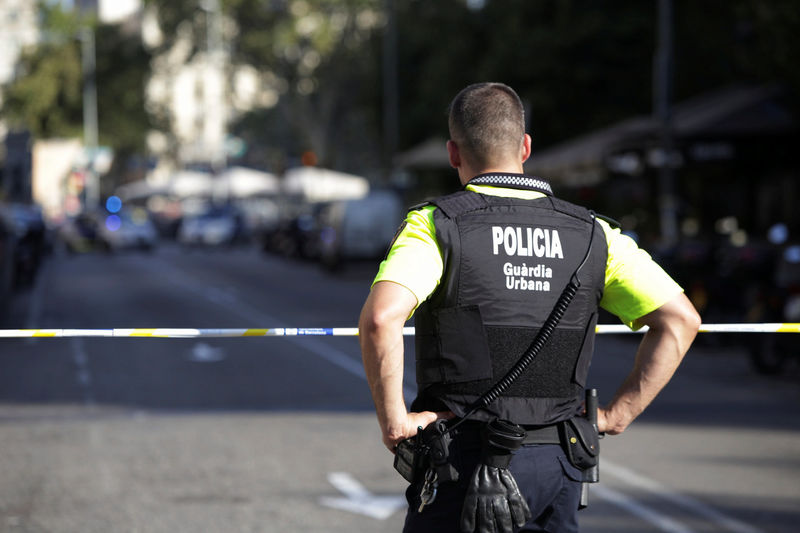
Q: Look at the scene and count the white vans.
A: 1